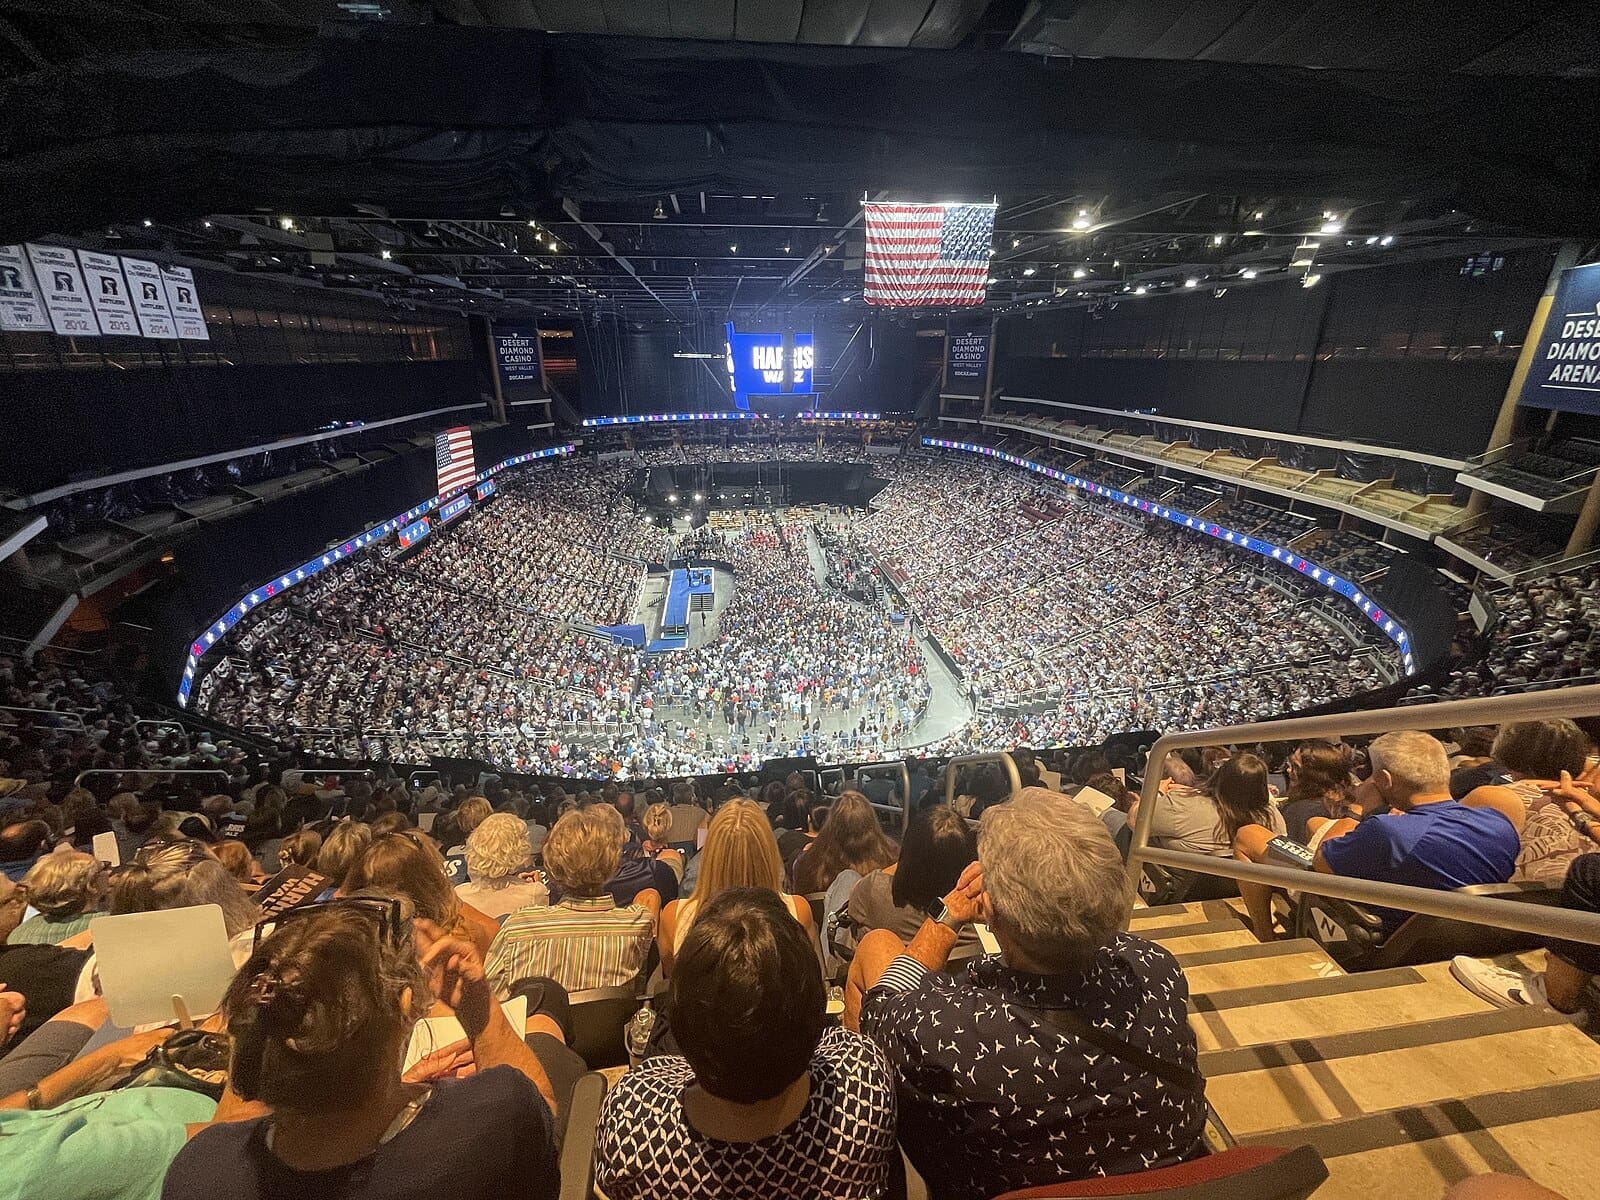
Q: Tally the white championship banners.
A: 5